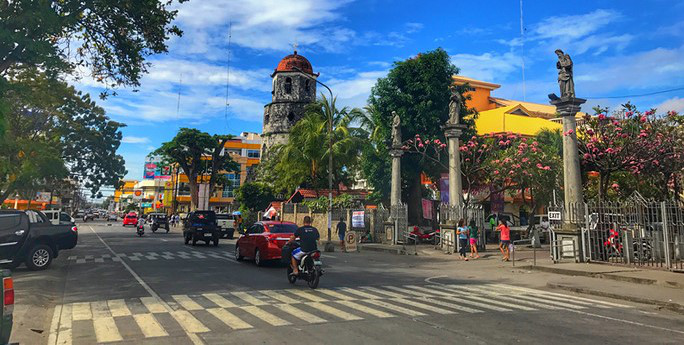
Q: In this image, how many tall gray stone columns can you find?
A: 3